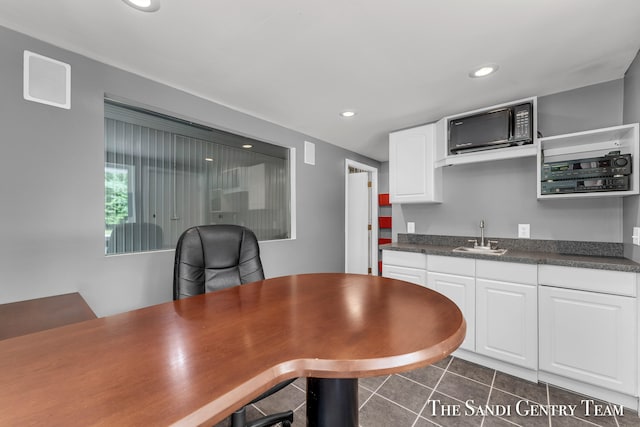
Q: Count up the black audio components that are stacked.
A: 2